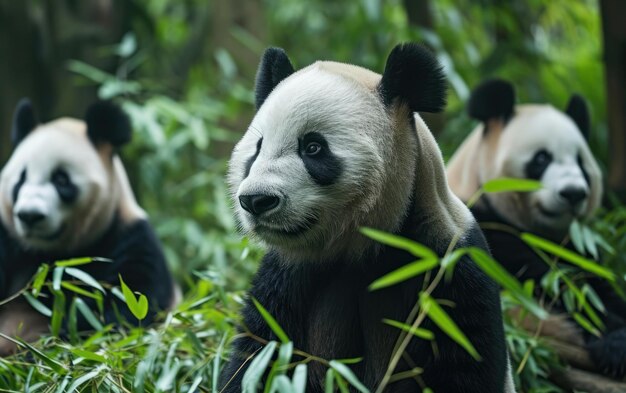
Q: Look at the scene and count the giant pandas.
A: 3